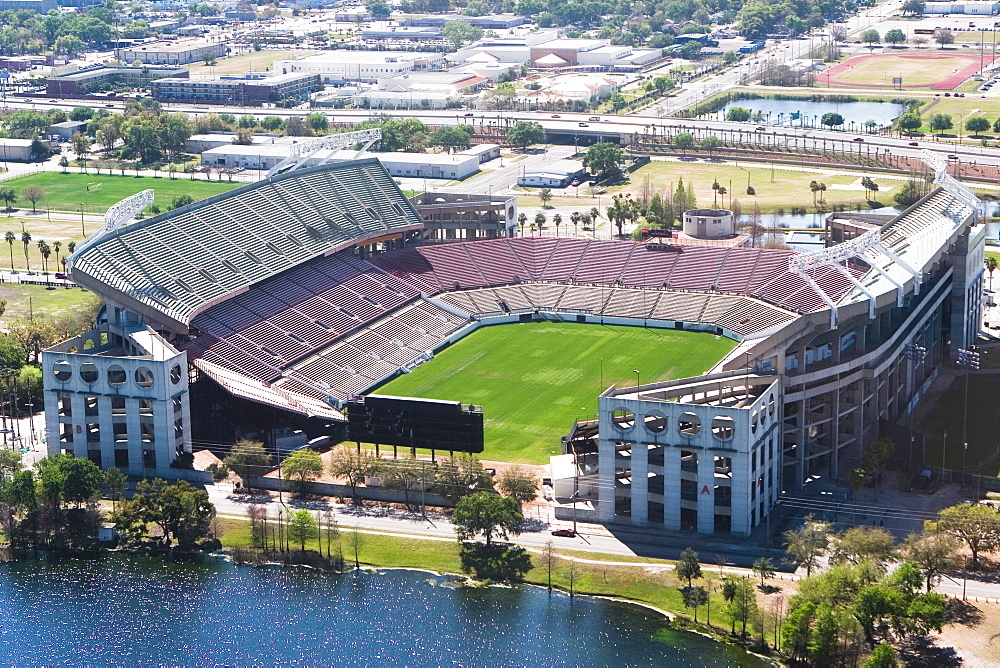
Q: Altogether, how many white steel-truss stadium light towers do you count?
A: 4